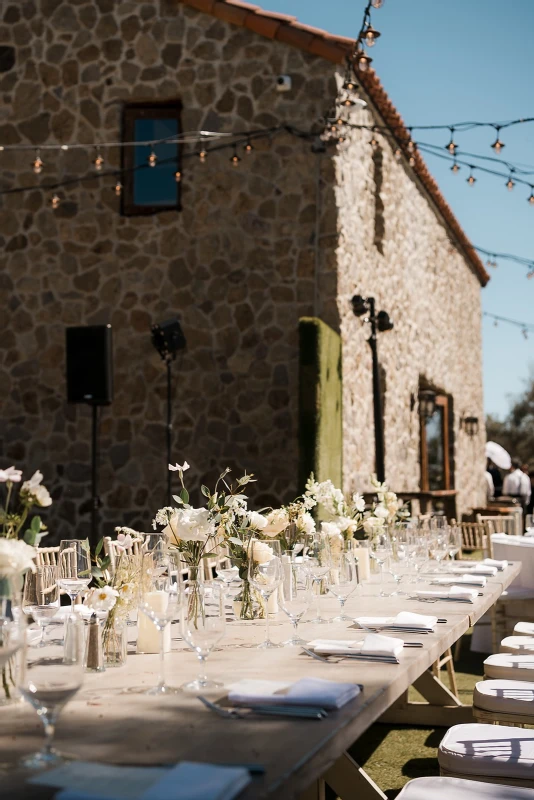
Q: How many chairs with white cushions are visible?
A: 6